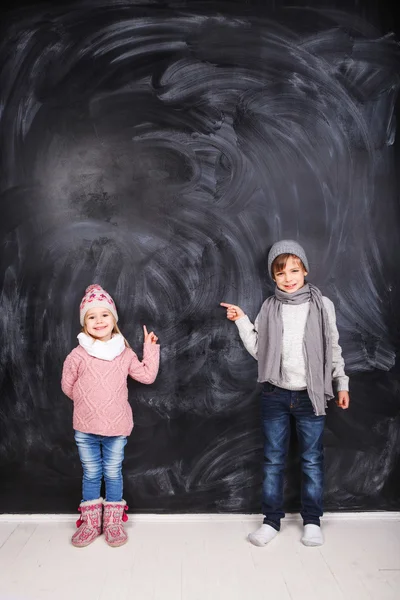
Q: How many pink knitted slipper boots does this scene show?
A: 2